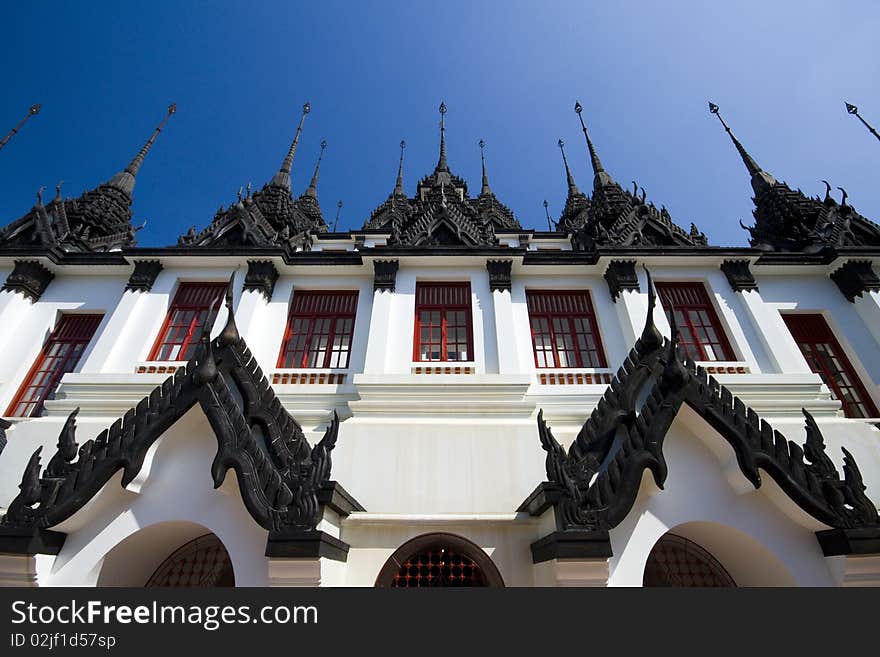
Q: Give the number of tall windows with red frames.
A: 7